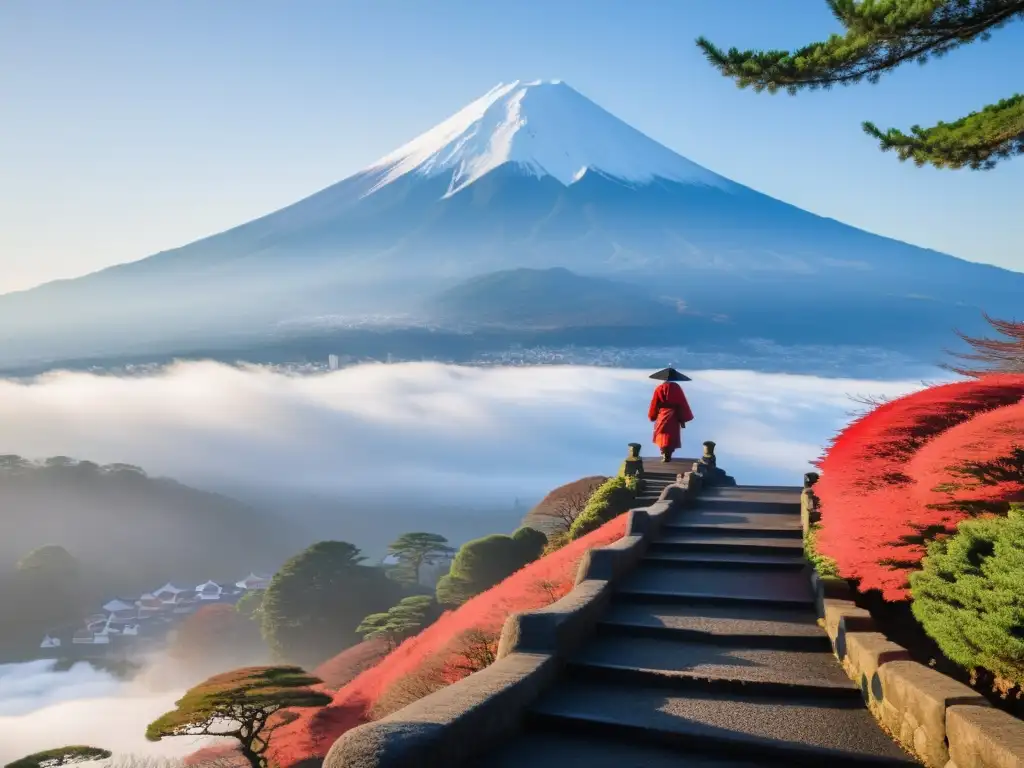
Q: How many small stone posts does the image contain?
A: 3